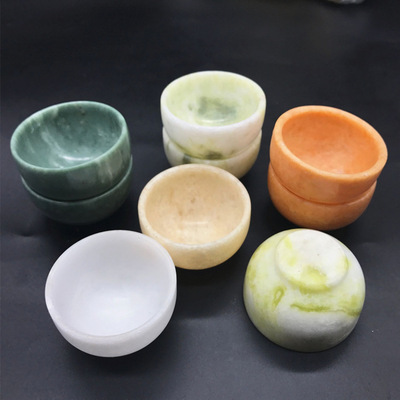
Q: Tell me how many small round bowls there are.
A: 9